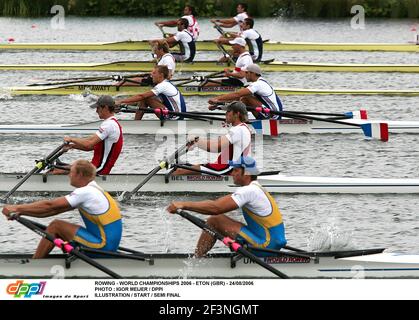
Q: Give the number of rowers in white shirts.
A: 12